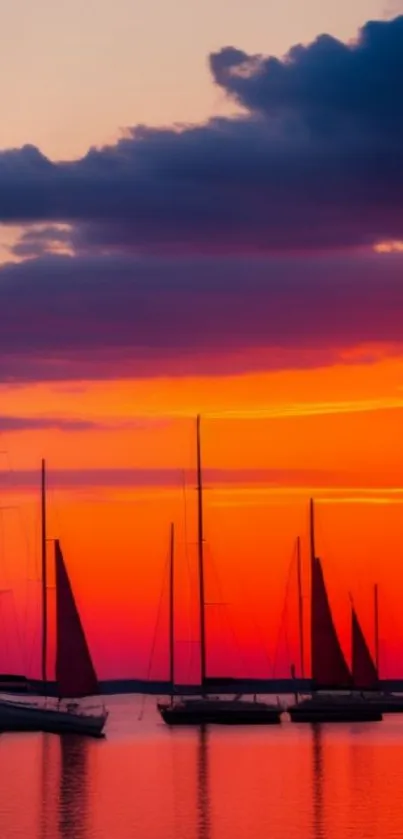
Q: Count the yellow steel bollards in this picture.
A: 0